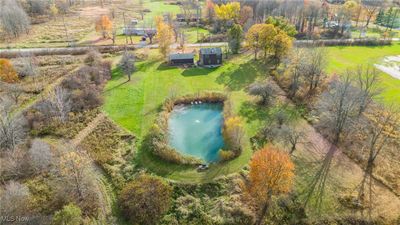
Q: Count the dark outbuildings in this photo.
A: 2